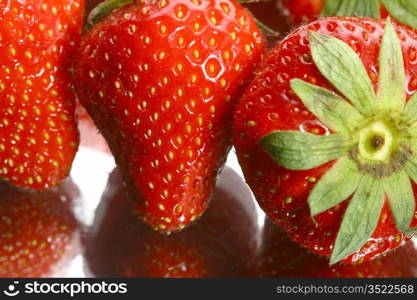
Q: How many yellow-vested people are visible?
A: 0